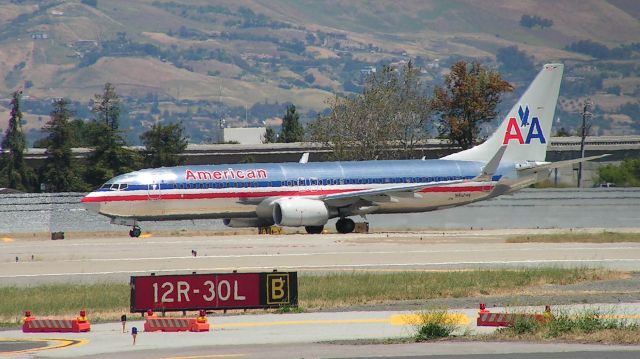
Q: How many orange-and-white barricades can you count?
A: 3